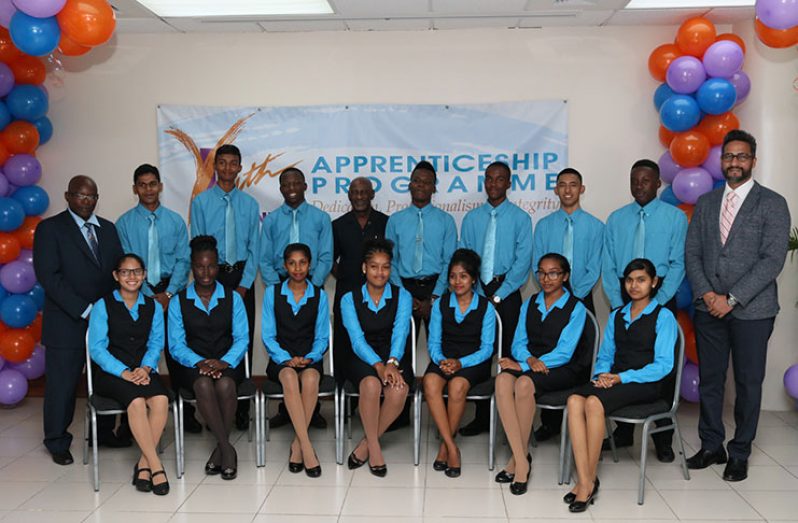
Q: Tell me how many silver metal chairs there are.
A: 7